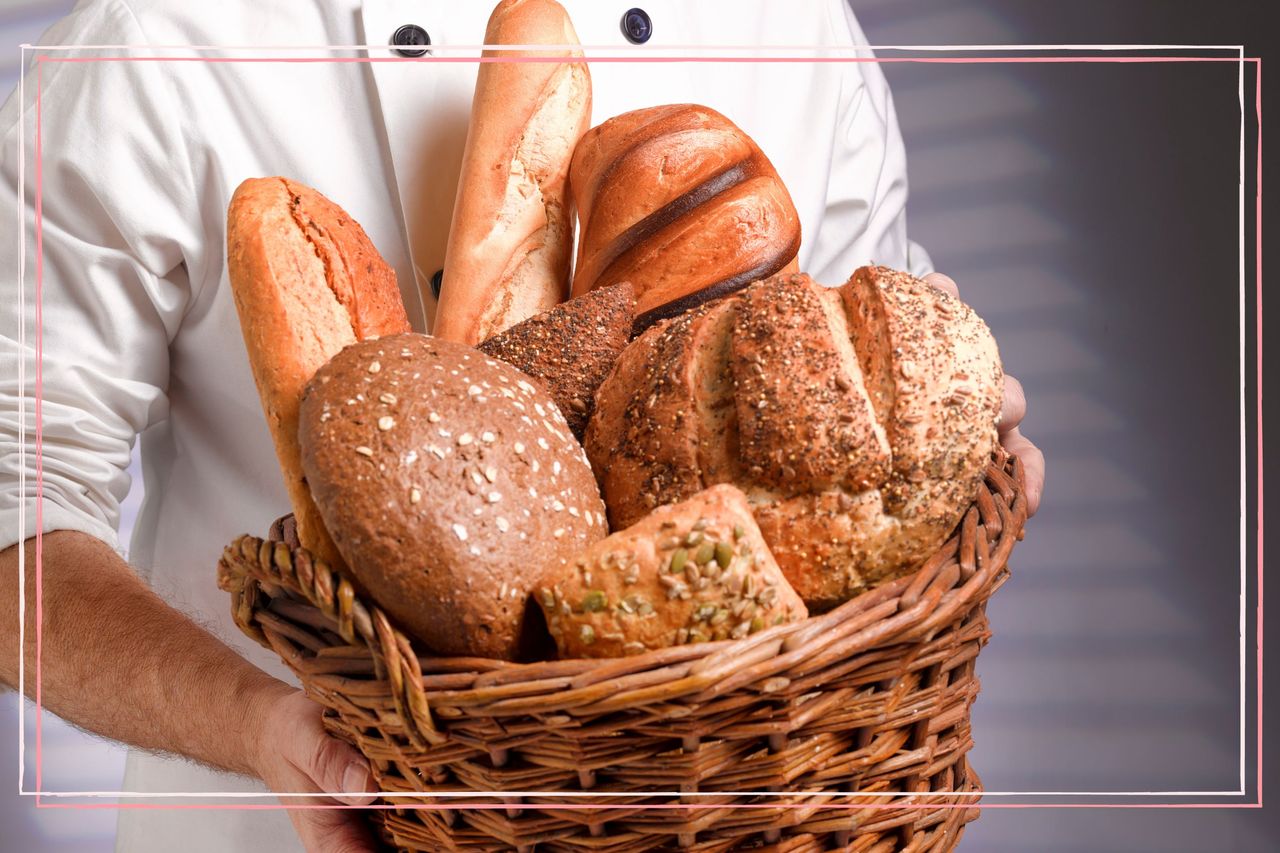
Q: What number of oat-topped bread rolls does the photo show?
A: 1